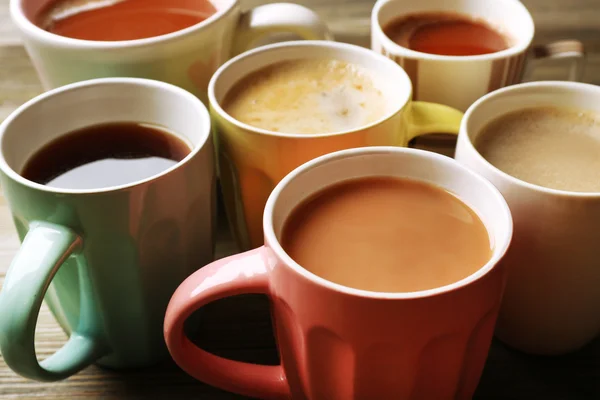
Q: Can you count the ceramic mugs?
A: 6